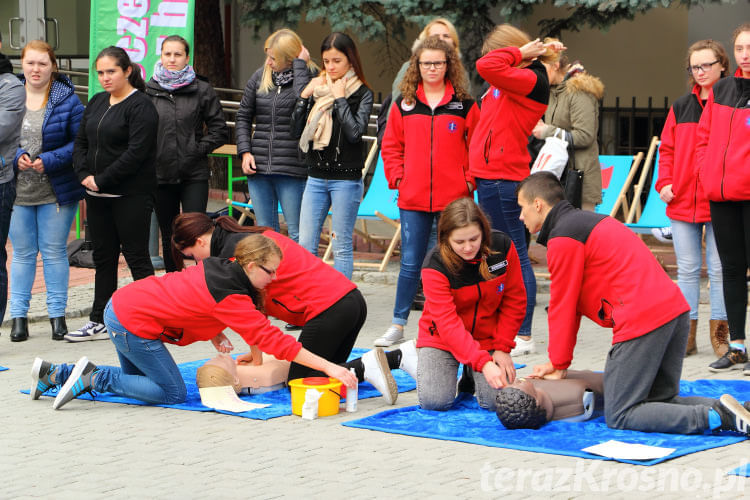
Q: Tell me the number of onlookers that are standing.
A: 12